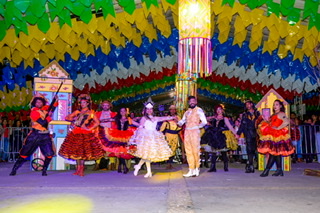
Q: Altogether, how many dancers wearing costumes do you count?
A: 10